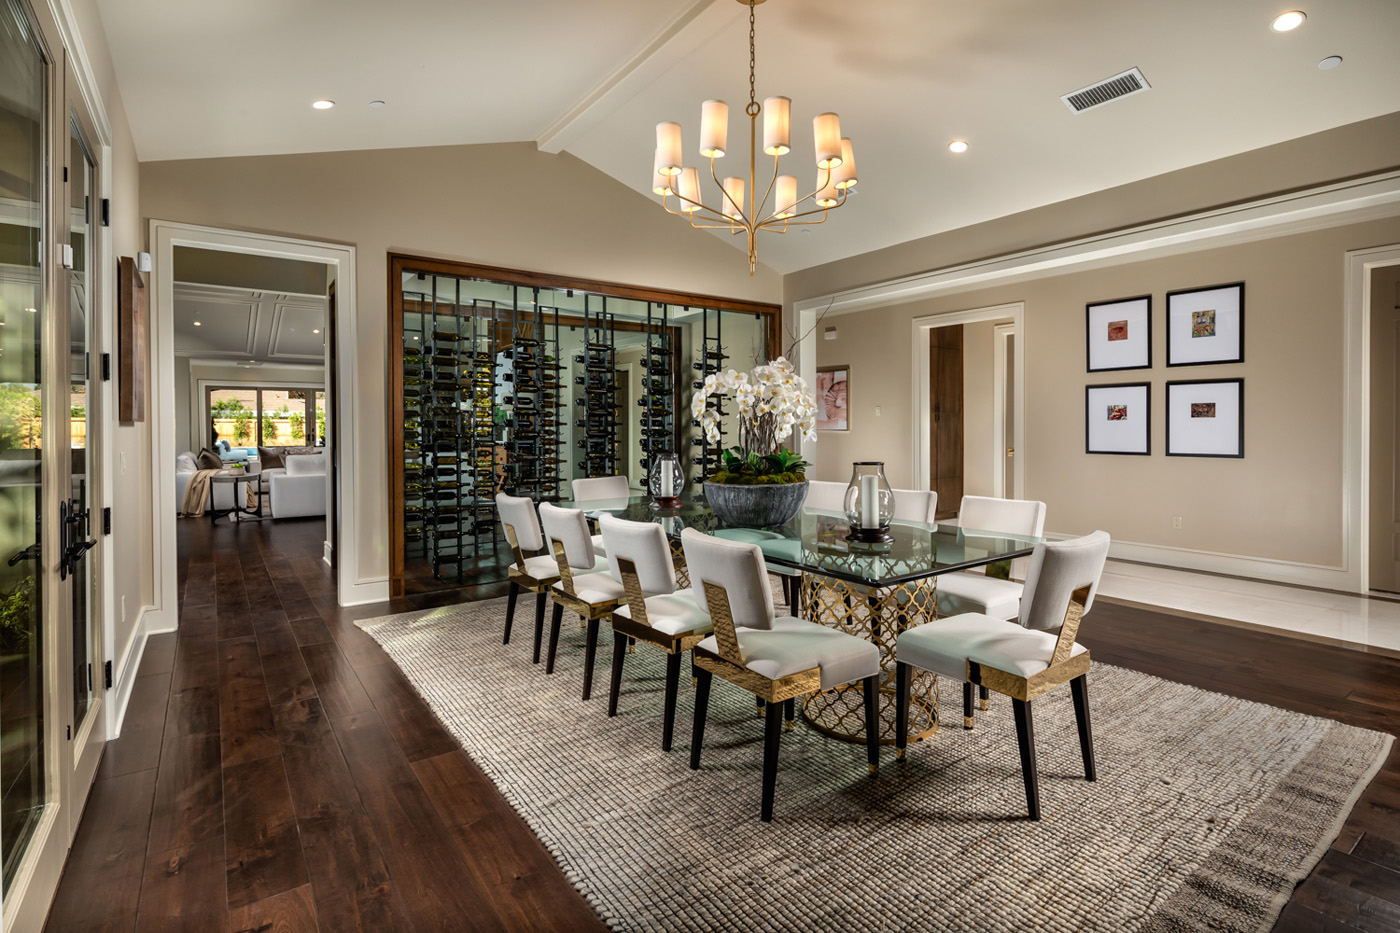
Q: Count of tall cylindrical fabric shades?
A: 10